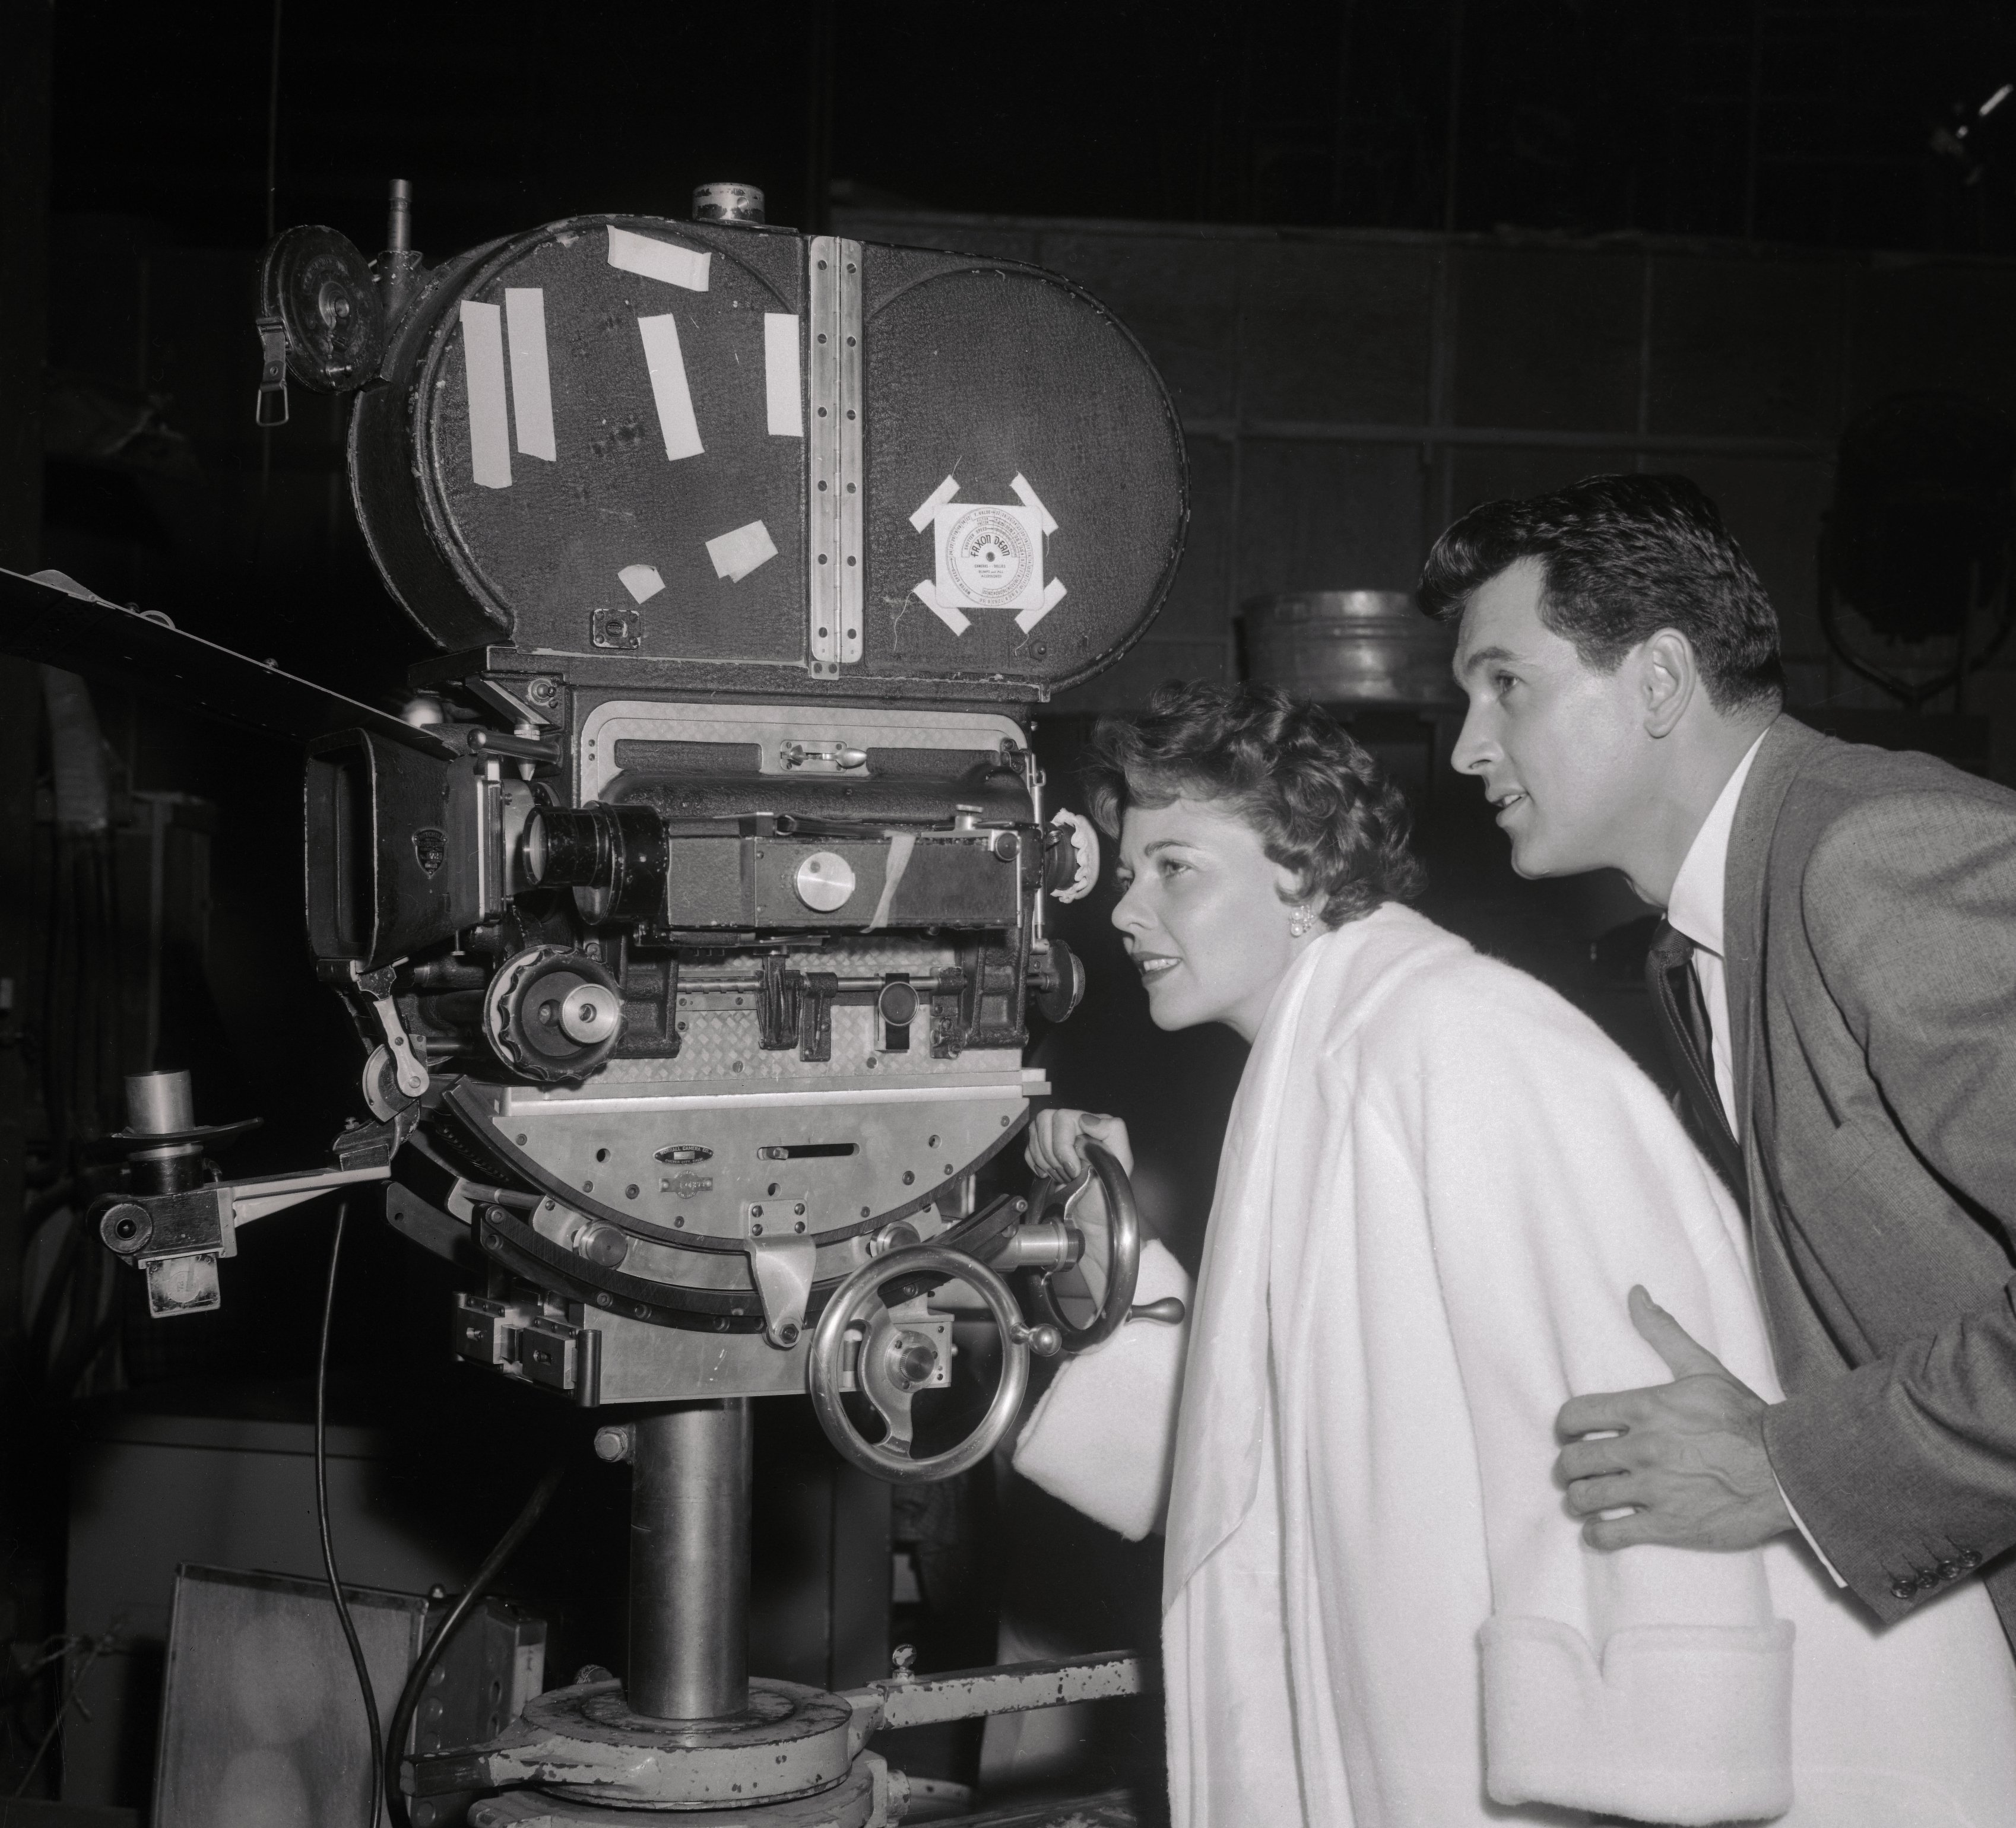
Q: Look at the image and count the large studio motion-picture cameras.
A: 1